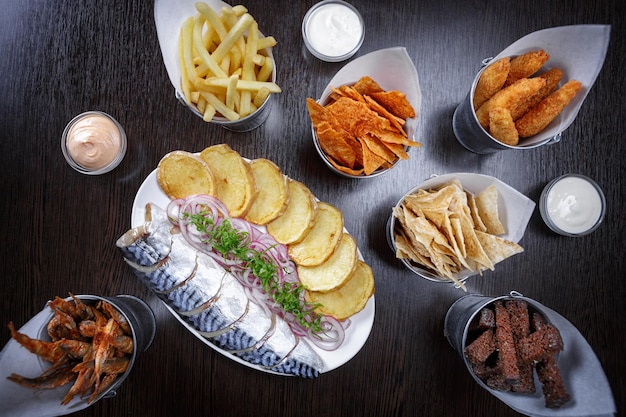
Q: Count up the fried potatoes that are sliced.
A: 7